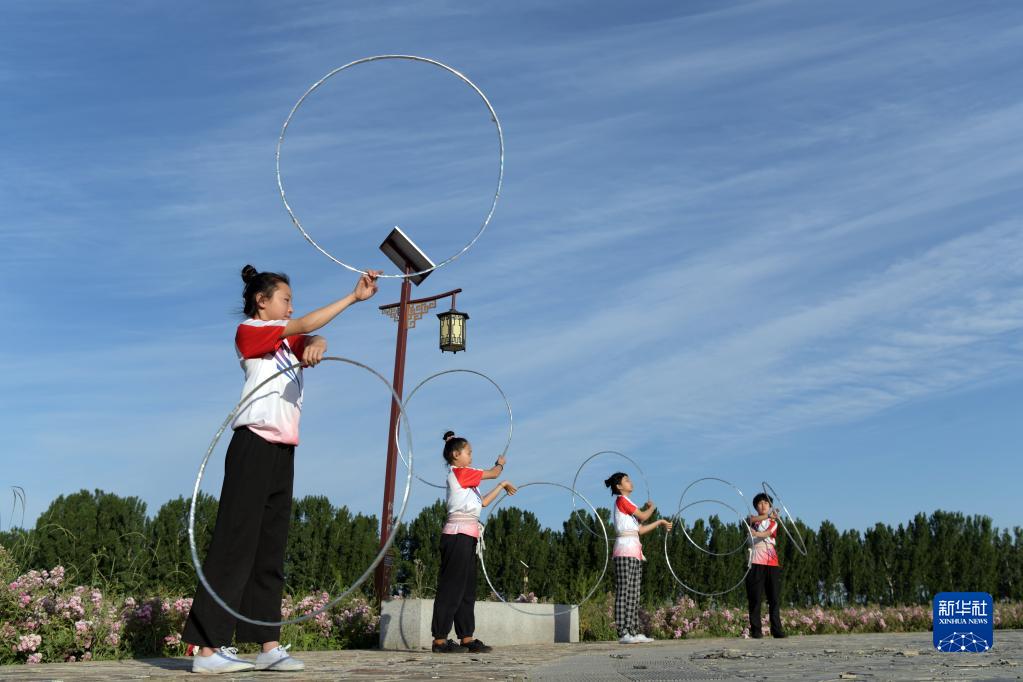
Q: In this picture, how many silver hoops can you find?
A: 8